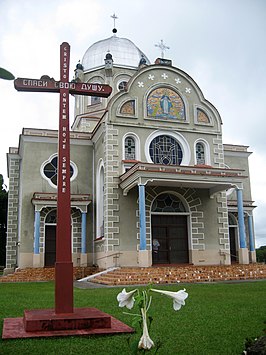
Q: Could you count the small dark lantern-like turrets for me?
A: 3